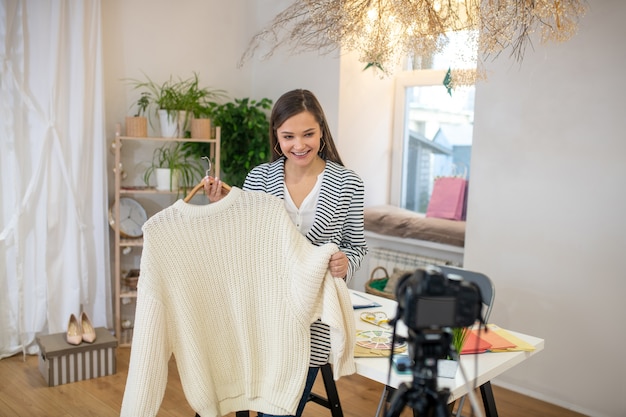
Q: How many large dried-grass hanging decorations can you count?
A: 1